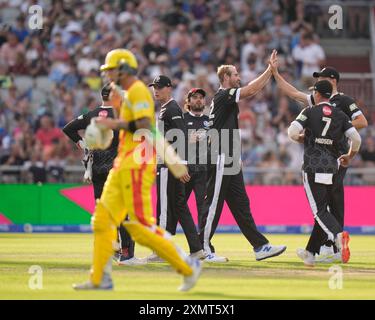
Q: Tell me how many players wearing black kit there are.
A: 6